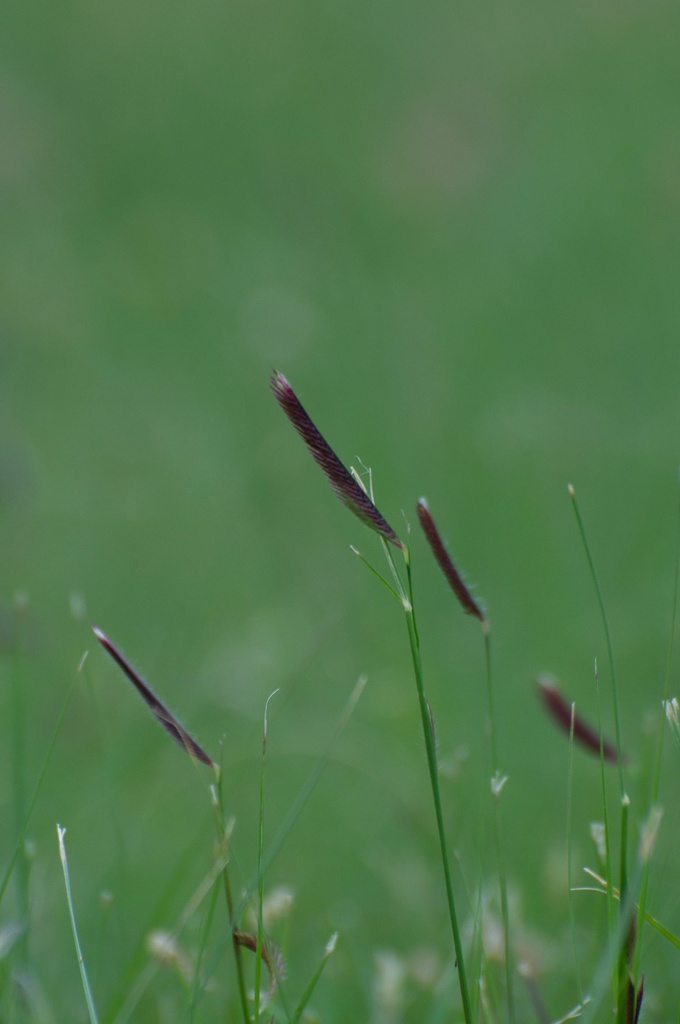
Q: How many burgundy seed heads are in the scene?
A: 4